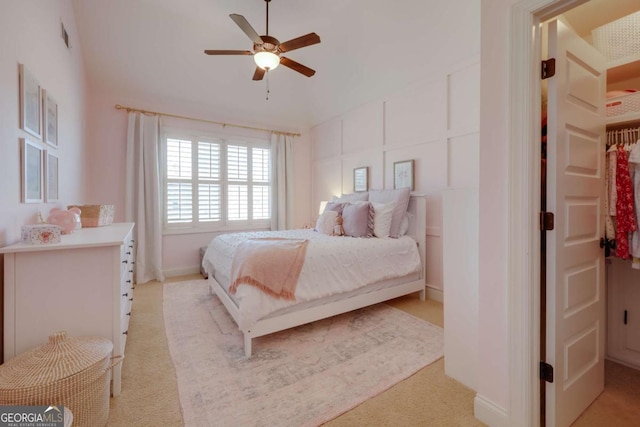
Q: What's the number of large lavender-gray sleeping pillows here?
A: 2